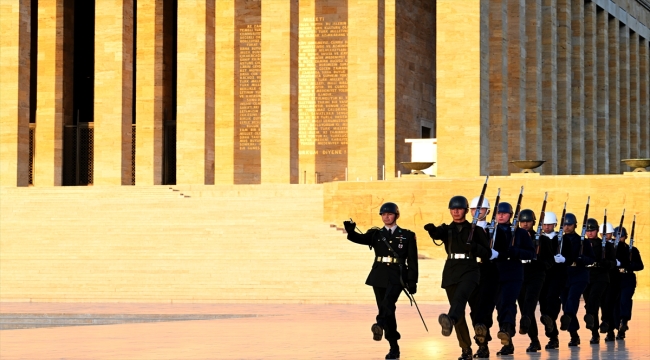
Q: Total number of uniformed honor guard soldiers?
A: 10